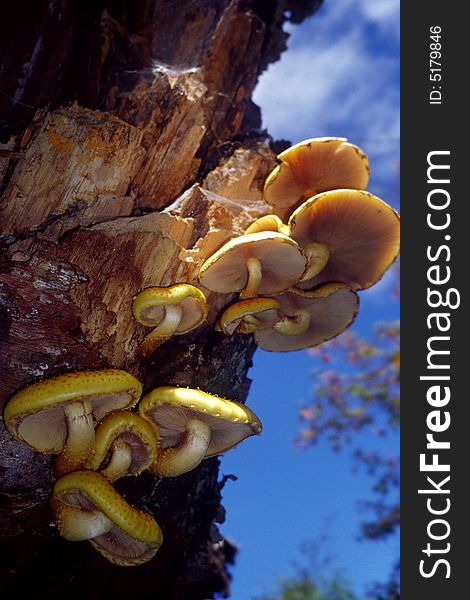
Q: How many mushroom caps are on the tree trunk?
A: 11